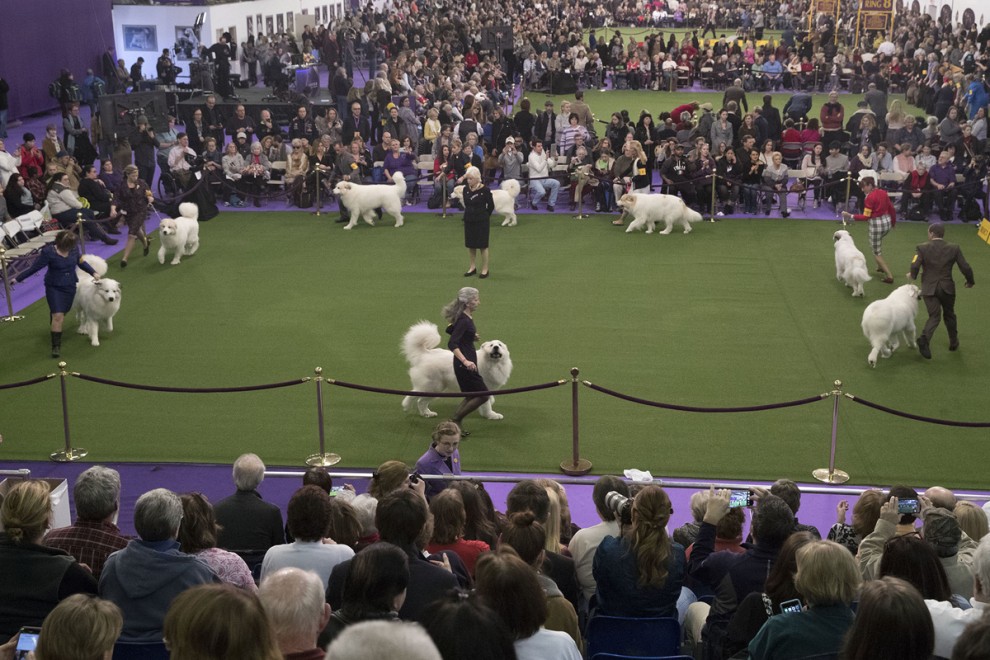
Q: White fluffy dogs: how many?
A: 8